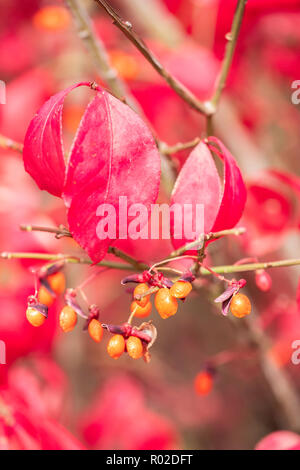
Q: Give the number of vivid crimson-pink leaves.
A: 4